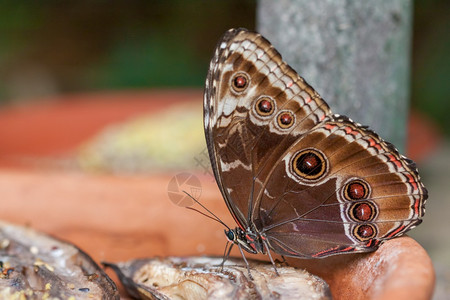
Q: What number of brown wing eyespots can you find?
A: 7